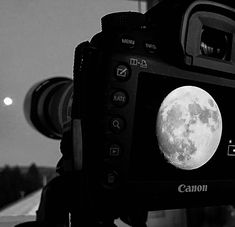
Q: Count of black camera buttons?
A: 7